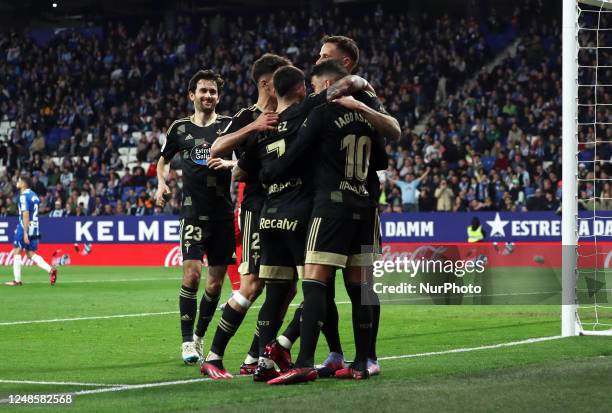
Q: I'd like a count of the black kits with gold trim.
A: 5